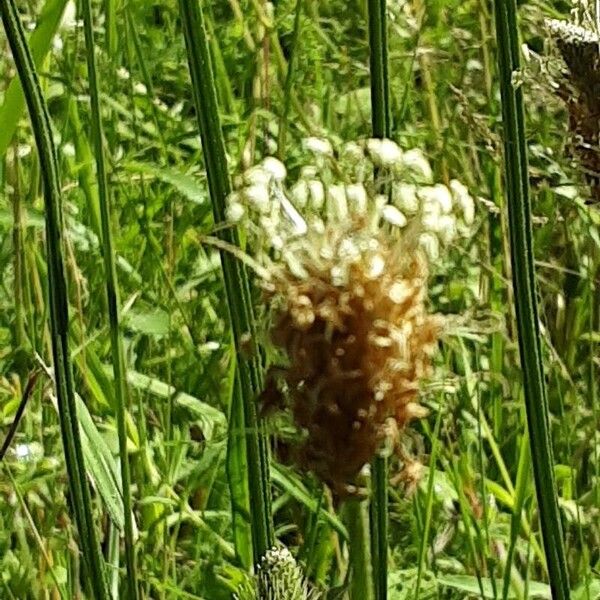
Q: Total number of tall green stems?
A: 5